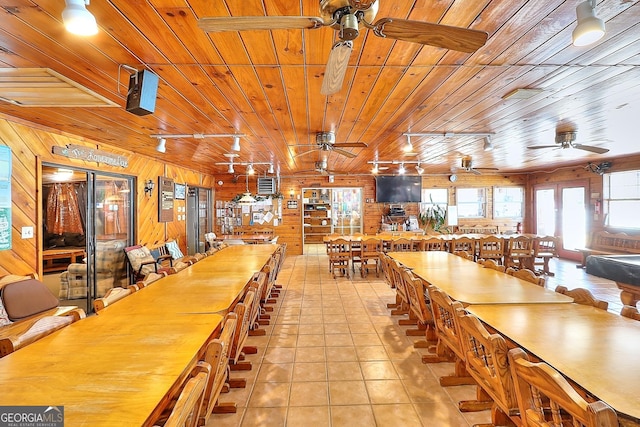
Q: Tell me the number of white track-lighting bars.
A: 4